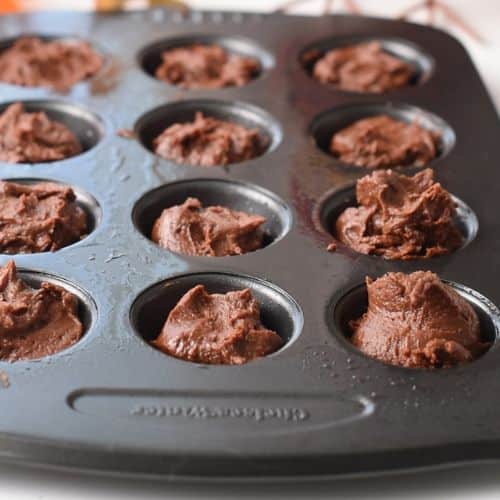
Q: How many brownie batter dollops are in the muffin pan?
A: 12